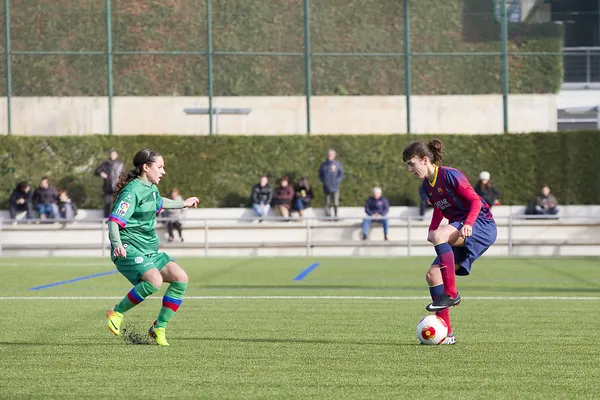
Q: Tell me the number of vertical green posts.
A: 6